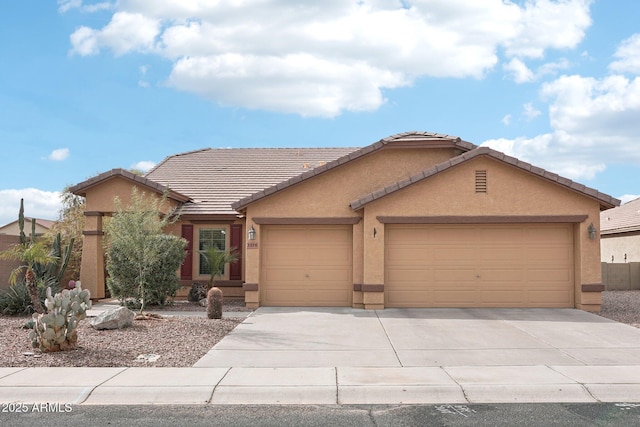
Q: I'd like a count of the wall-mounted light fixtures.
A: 2